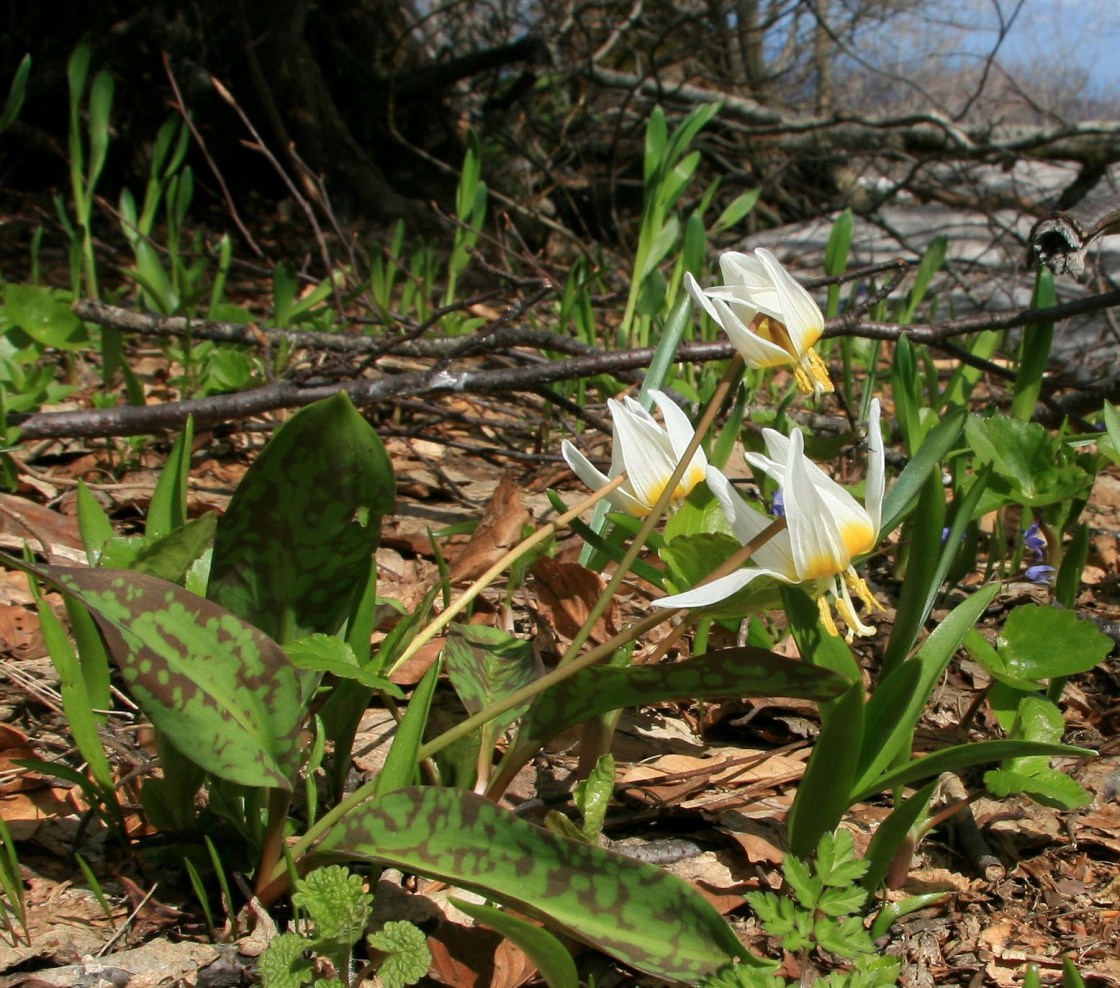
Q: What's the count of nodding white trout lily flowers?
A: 3